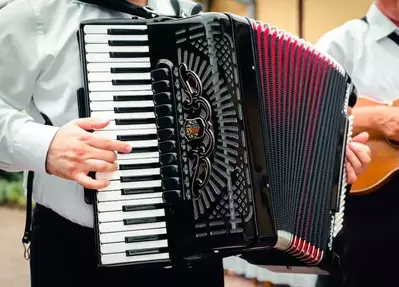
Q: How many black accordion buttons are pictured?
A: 11